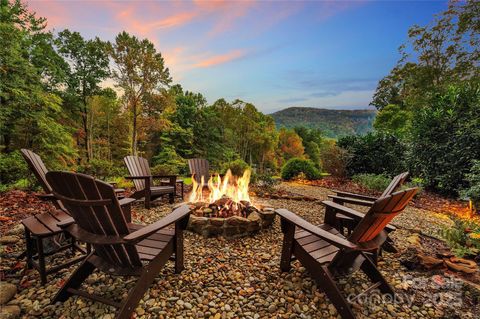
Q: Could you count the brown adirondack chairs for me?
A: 6